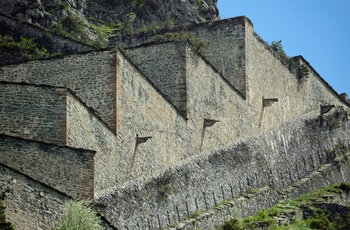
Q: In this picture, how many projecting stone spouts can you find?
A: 4